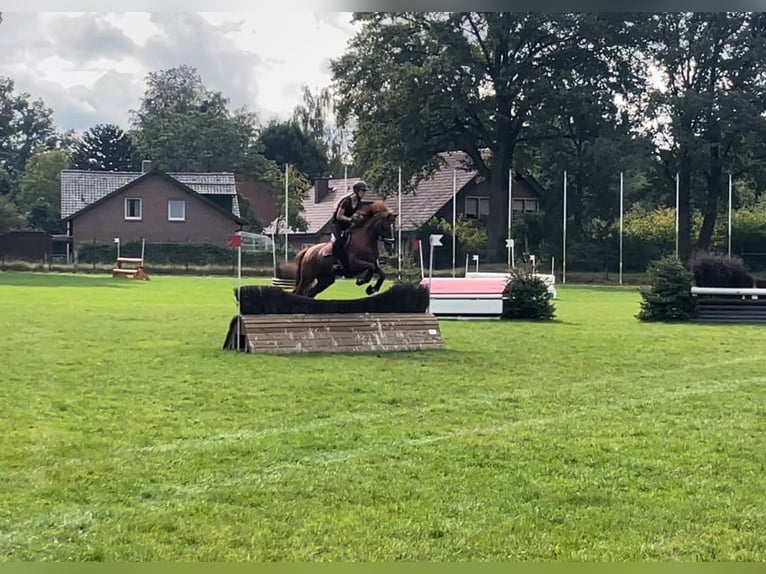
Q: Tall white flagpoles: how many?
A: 9